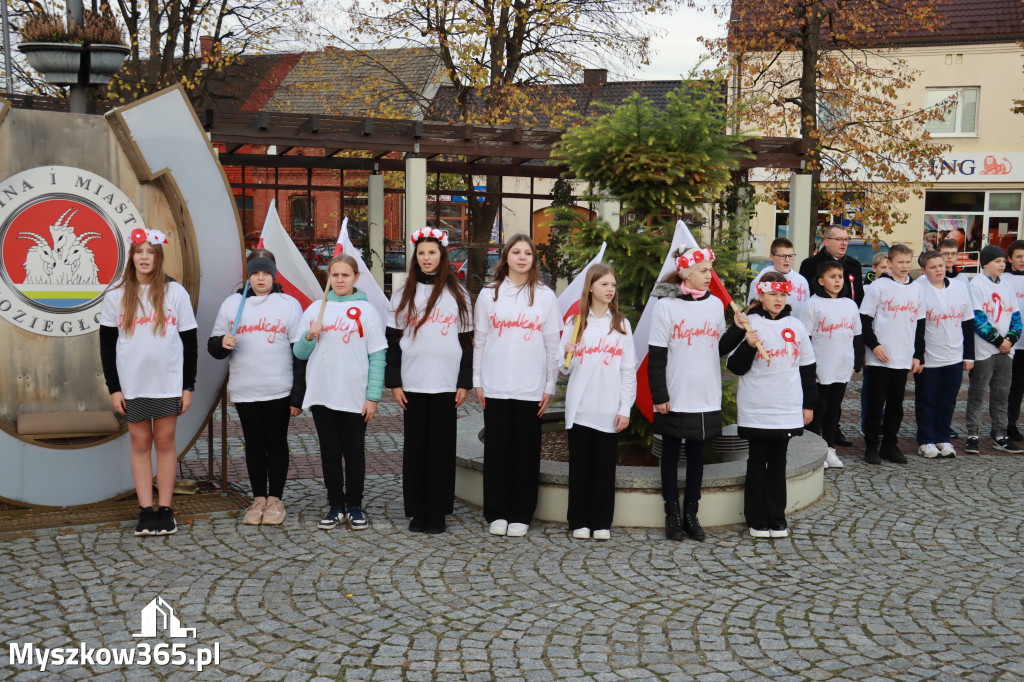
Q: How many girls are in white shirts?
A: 8